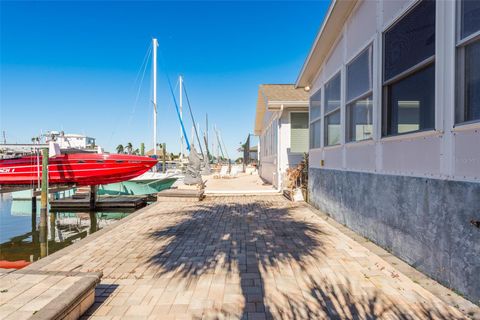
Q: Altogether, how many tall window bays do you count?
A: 5